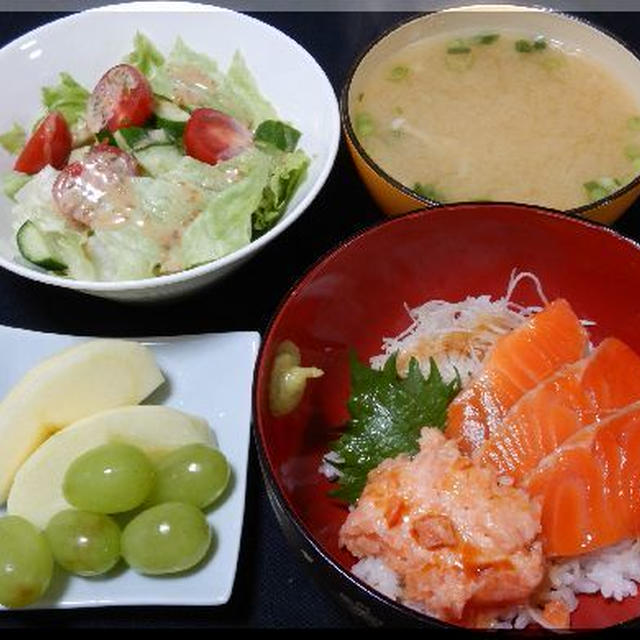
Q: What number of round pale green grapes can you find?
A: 5